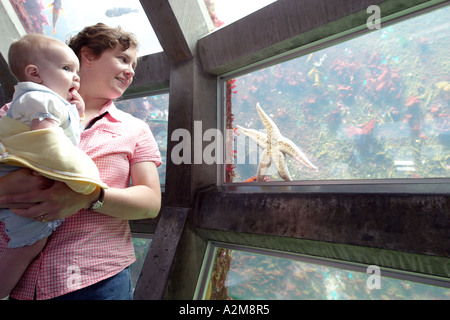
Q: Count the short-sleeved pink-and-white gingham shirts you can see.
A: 1